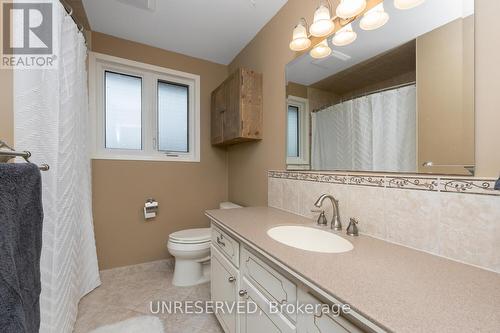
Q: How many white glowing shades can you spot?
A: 7